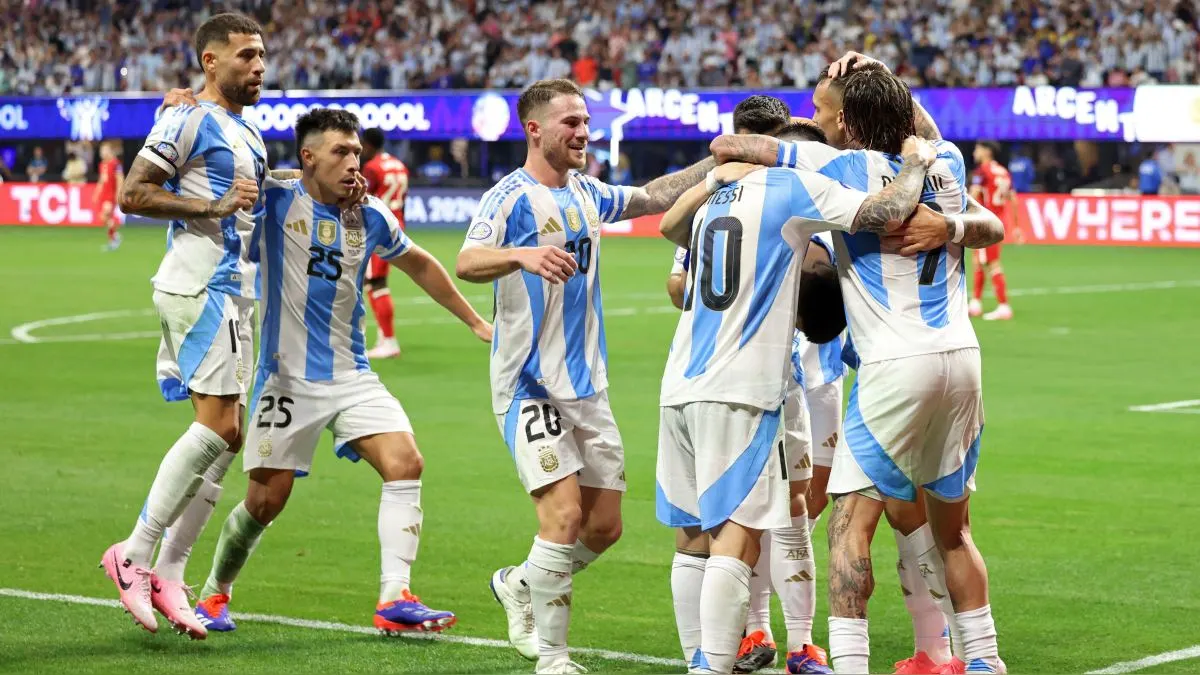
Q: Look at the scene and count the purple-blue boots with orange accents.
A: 3